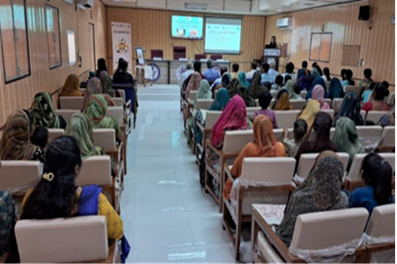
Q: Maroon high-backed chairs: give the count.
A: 4